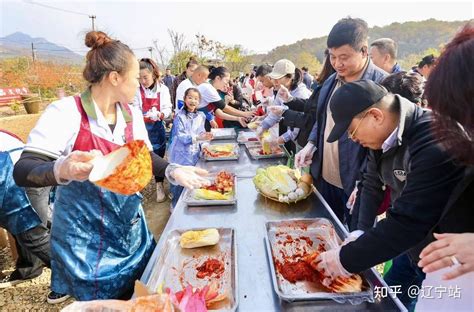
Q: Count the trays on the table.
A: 7